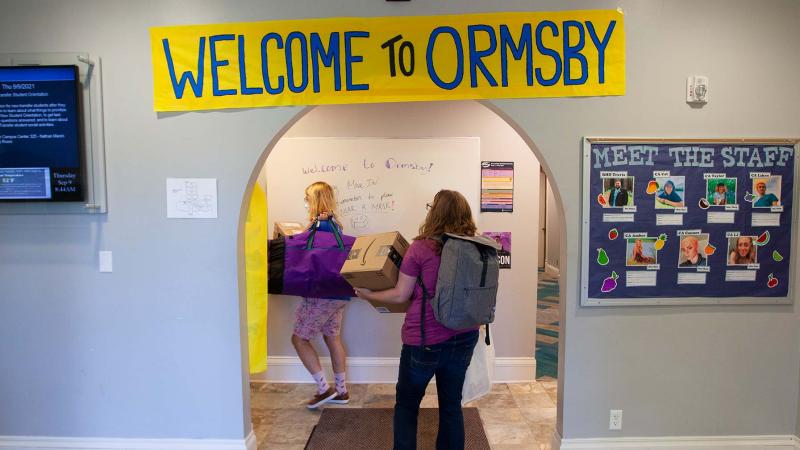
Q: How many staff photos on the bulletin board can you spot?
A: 7